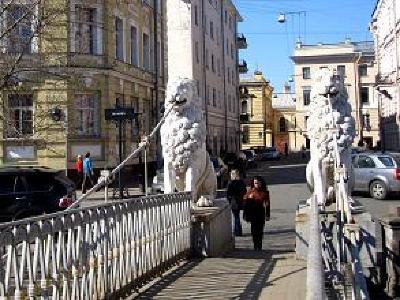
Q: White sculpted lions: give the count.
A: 2